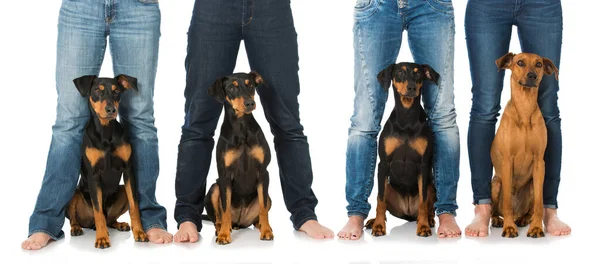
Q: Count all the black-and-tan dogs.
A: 3